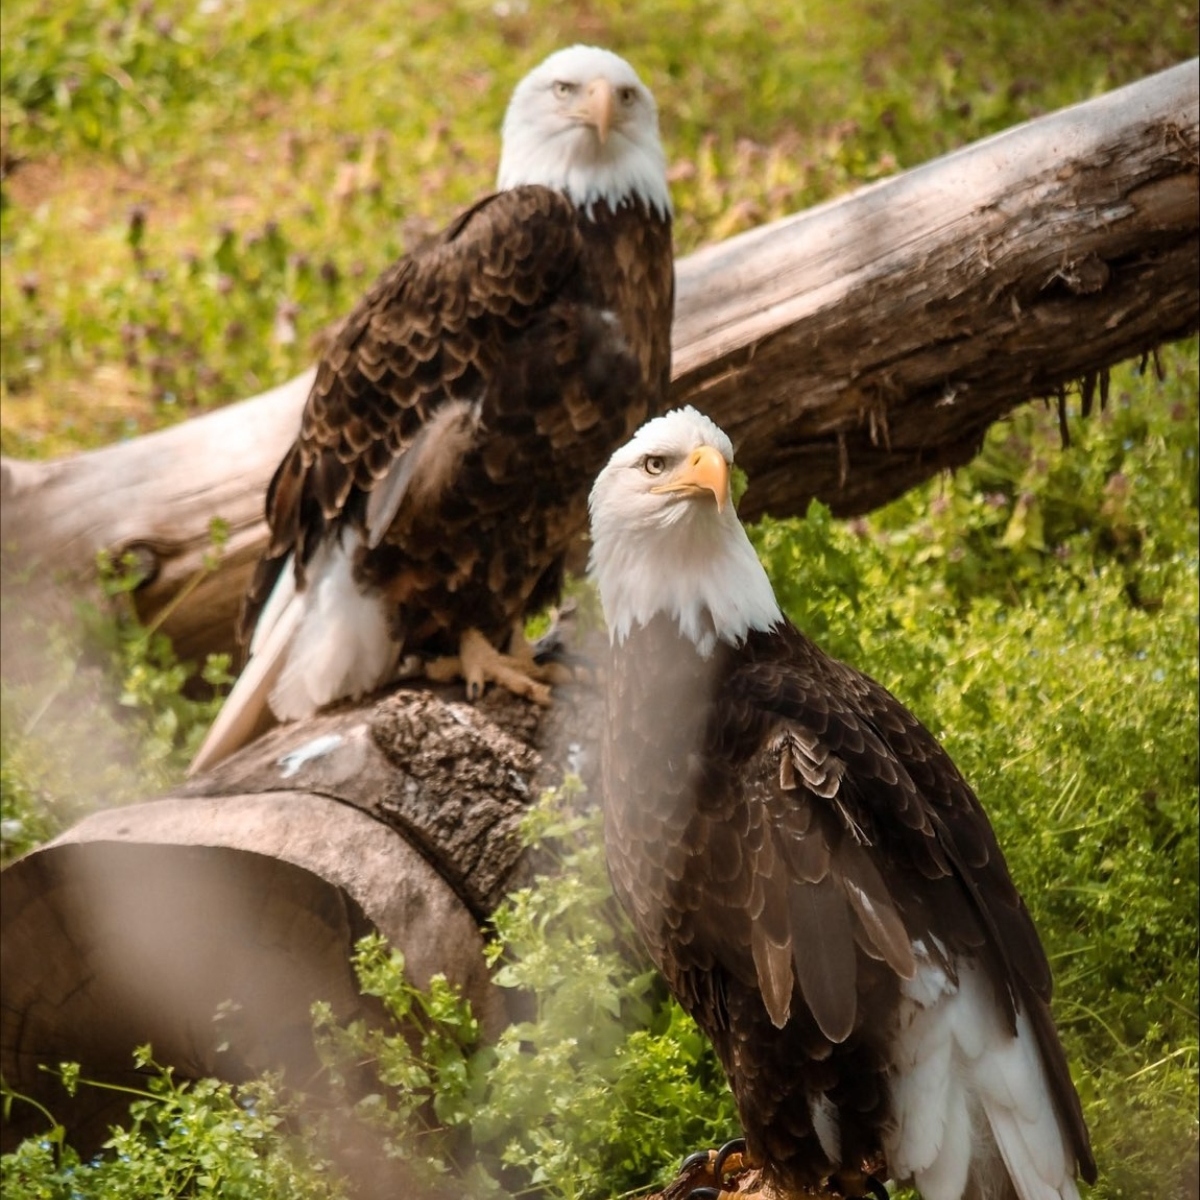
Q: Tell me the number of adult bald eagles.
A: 2